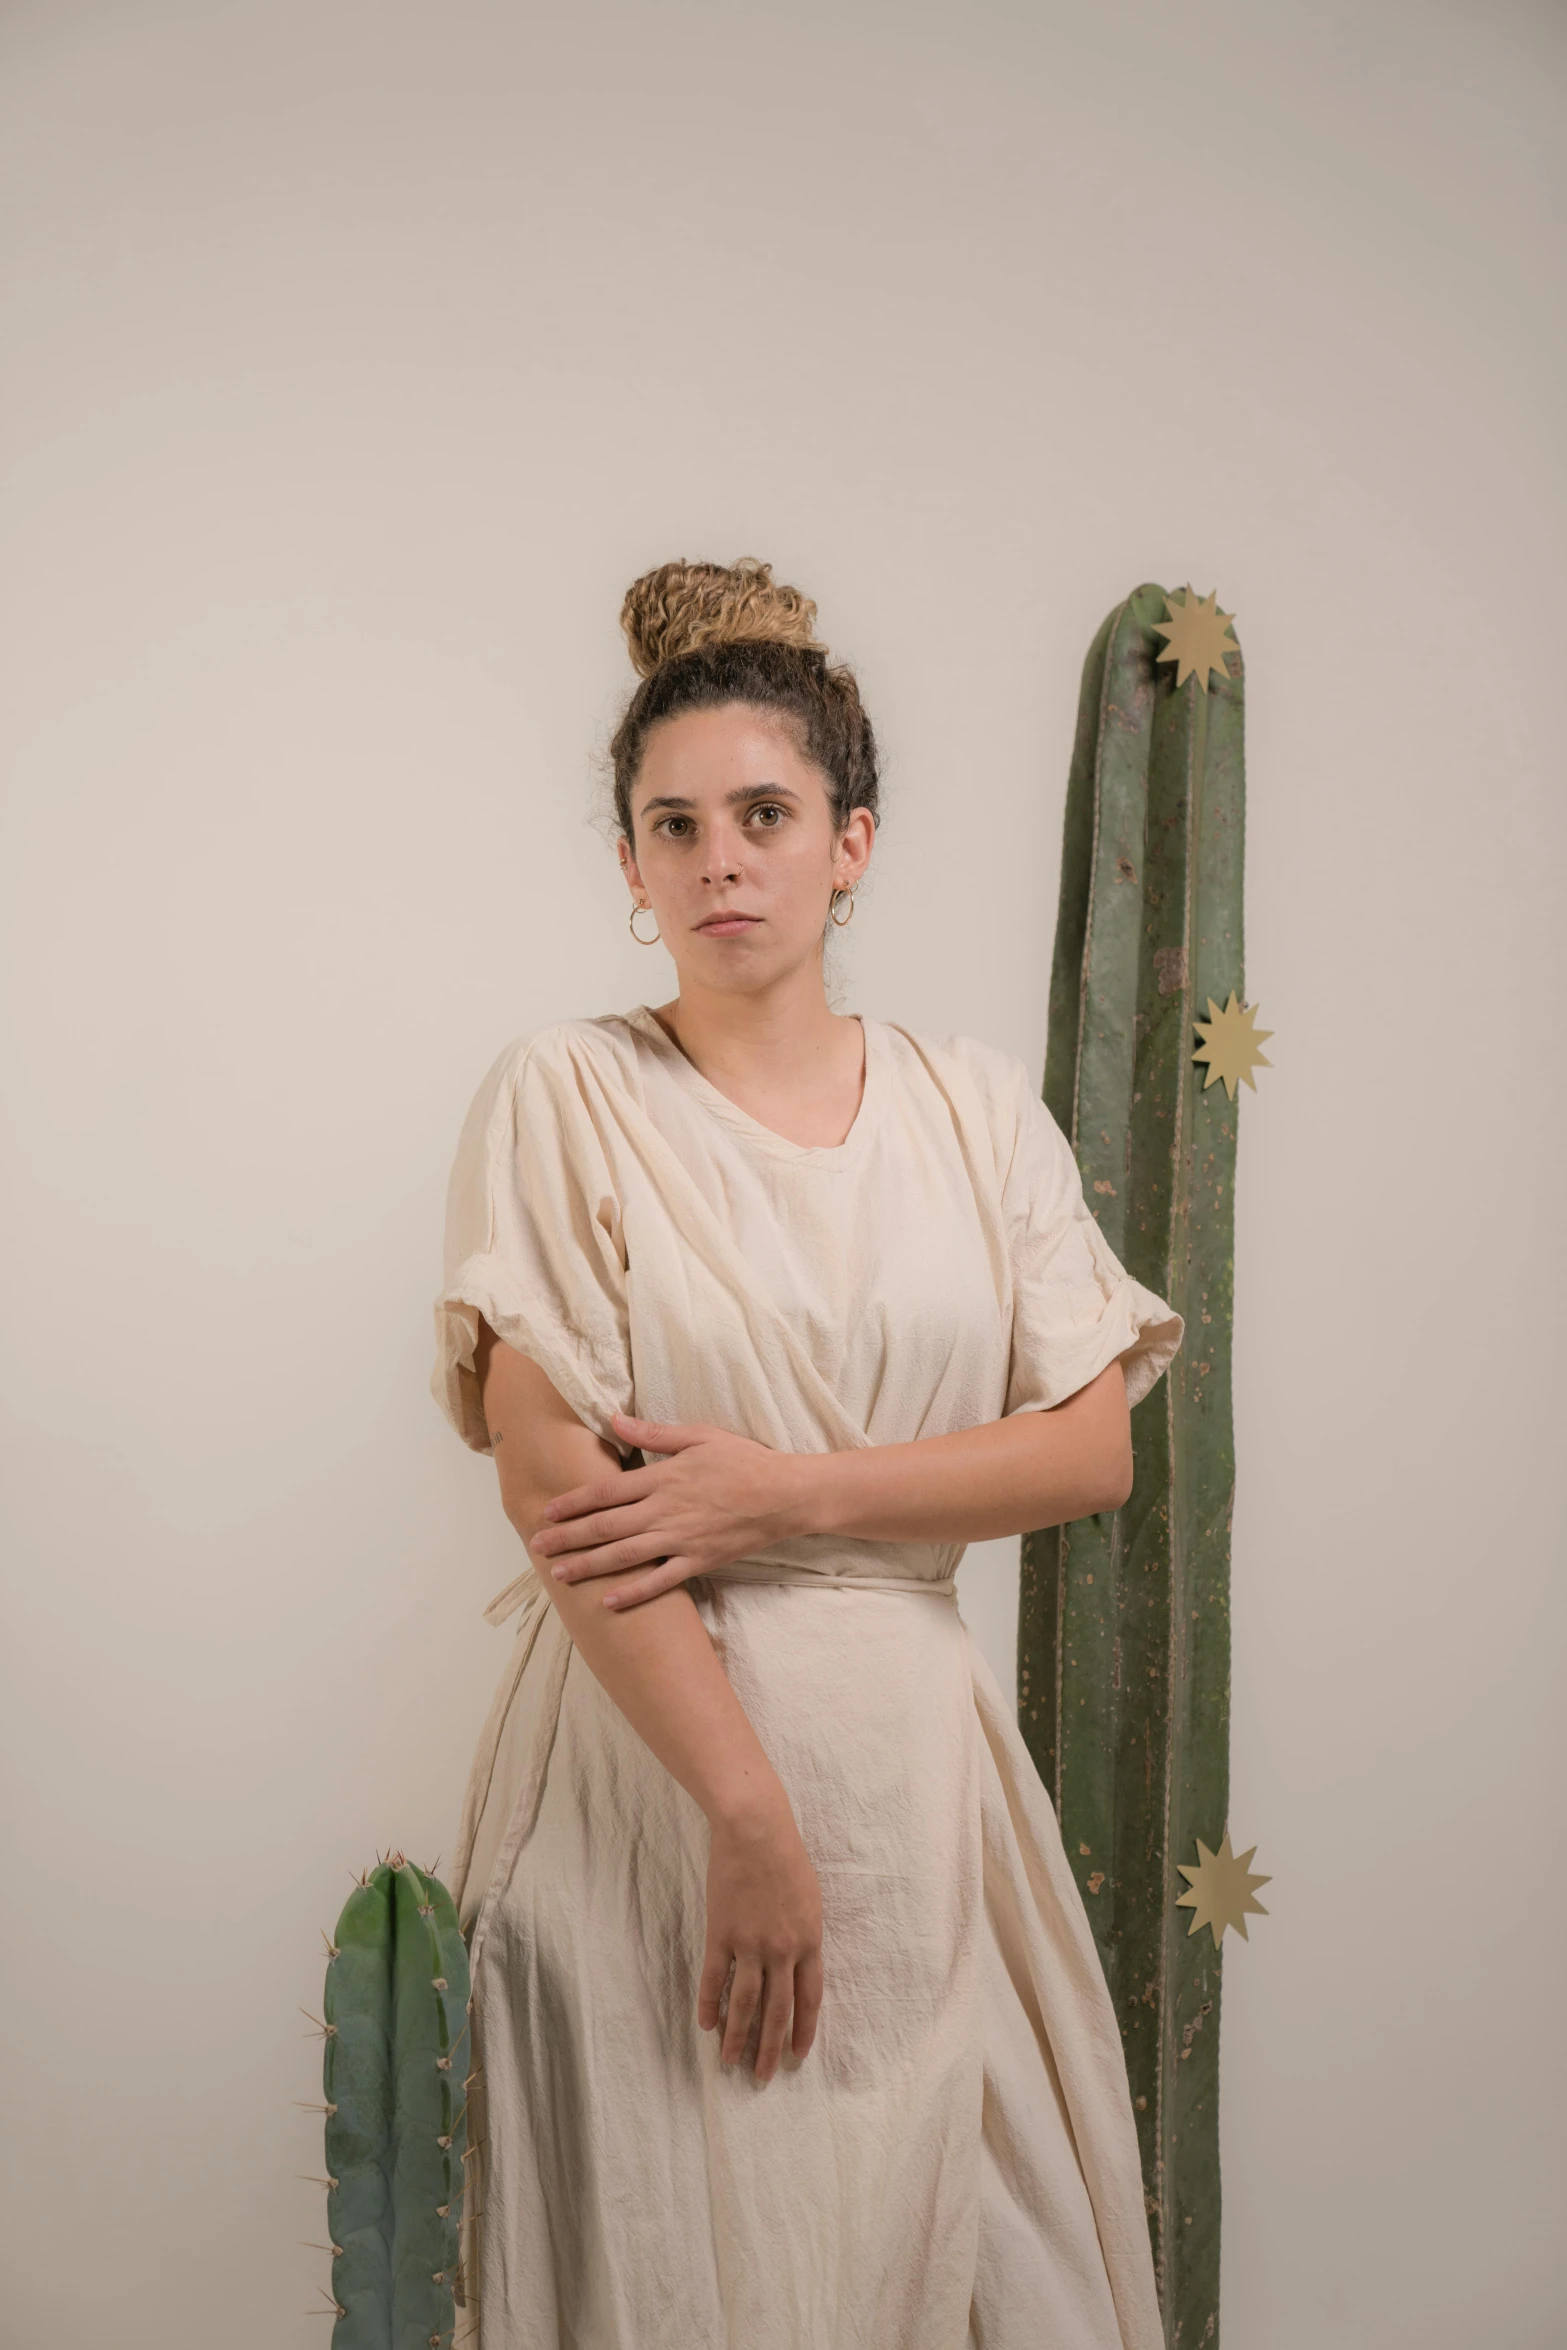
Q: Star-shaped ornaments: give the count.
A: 3